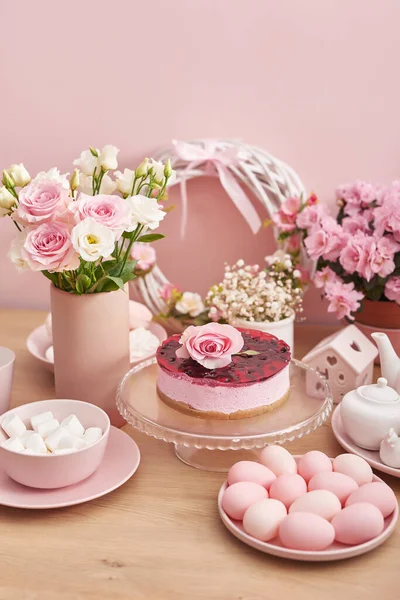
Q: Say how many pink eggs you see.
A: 12